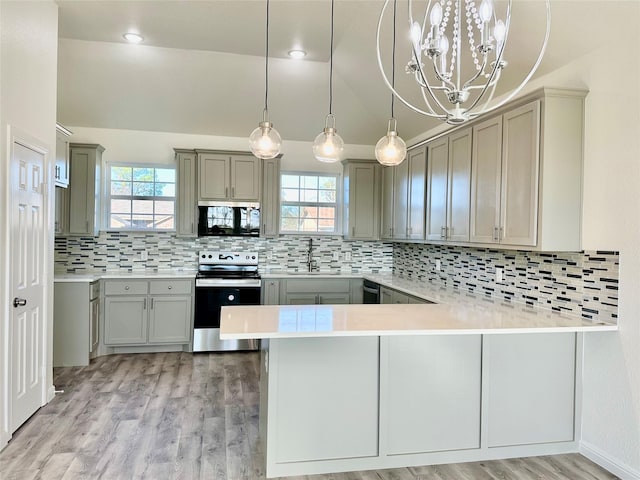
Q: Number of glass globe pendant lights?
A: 3